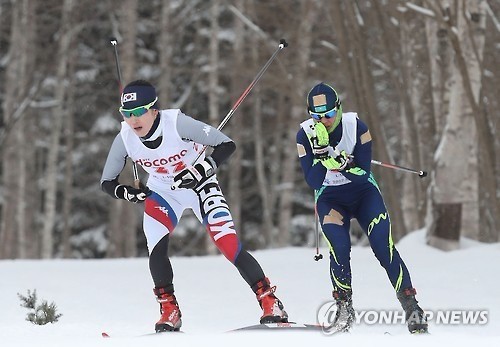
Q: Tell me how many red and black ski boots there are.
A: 2